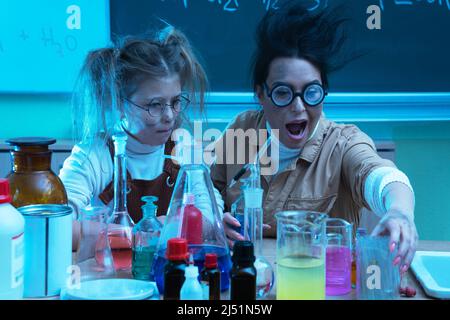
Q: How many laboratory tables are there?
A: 1